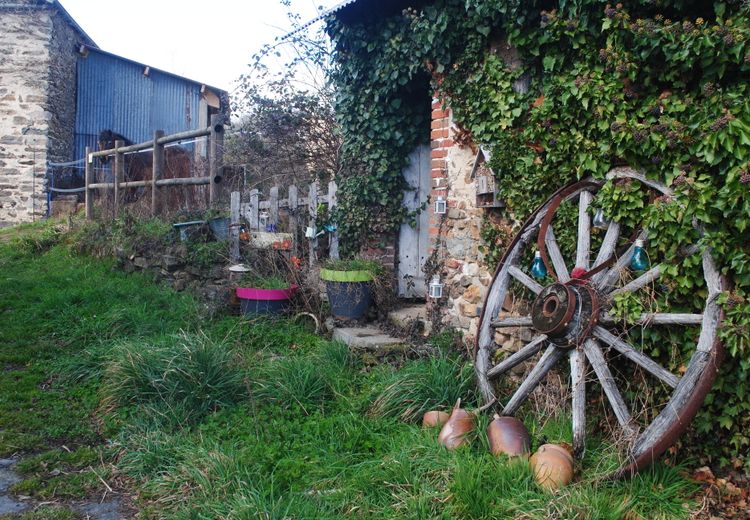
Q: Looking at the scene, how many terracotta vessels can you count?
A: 4